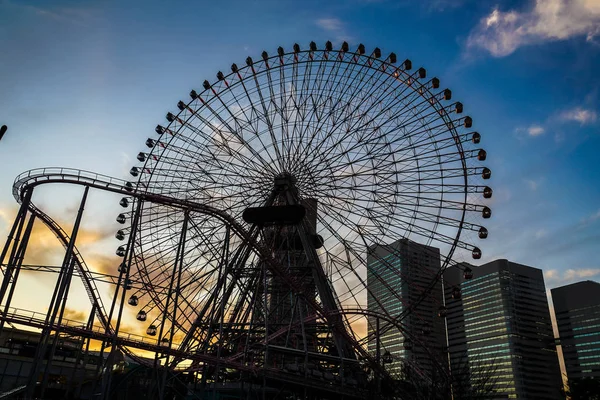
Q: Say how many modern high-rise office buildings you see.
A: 3